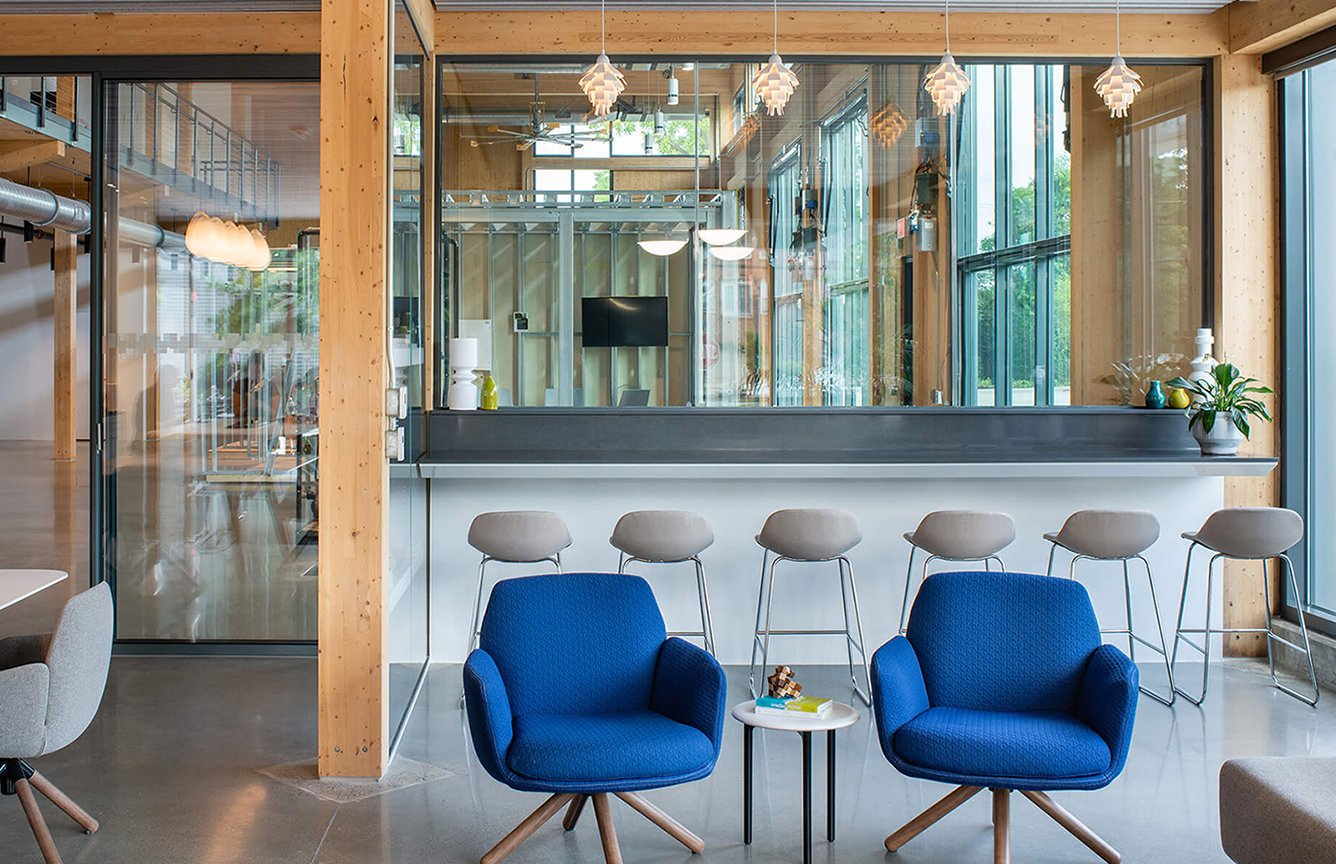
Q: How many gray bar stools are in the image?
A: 6